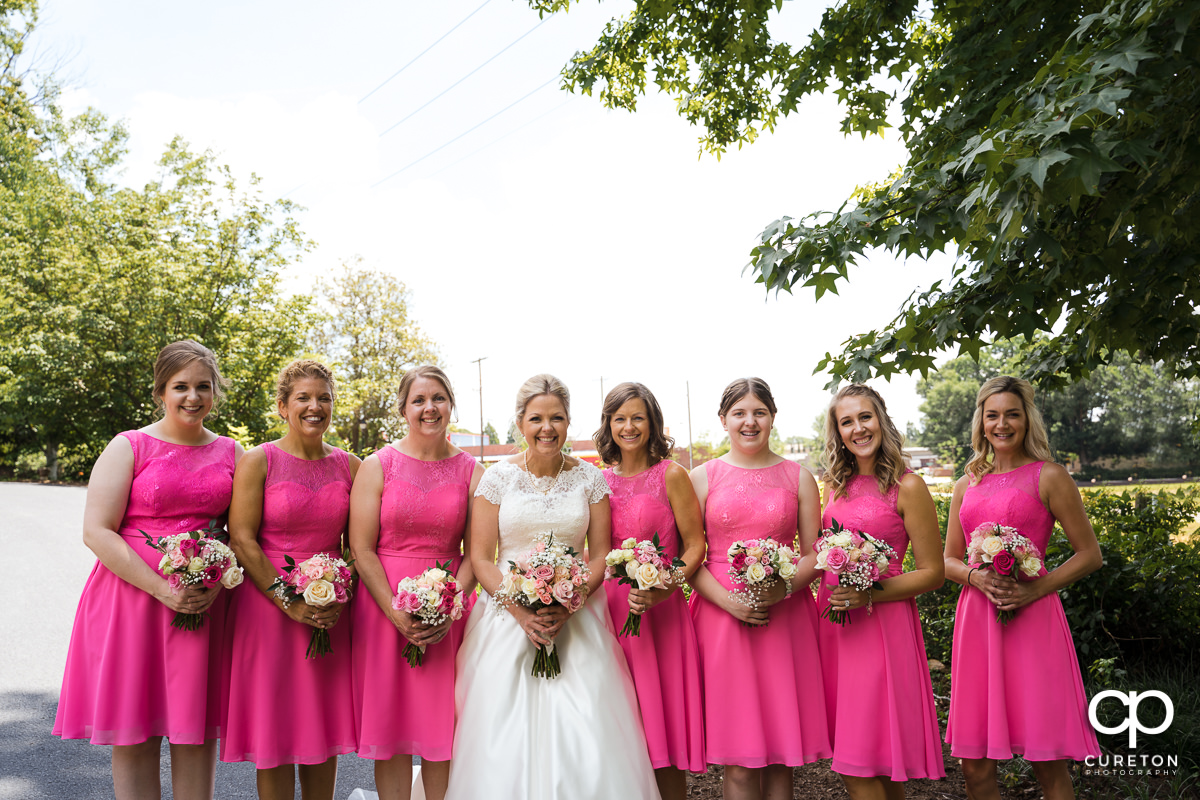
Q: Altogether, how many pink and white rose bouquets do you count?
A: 8